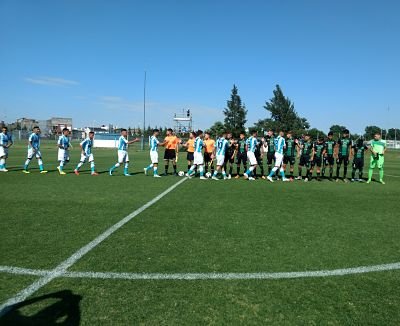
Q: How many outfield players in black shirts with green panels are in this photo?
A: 10